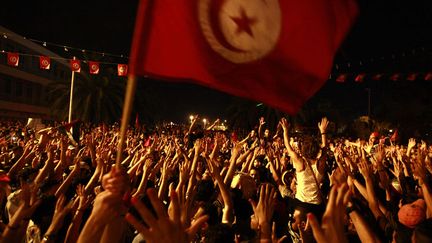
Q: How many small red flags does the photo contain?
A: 11